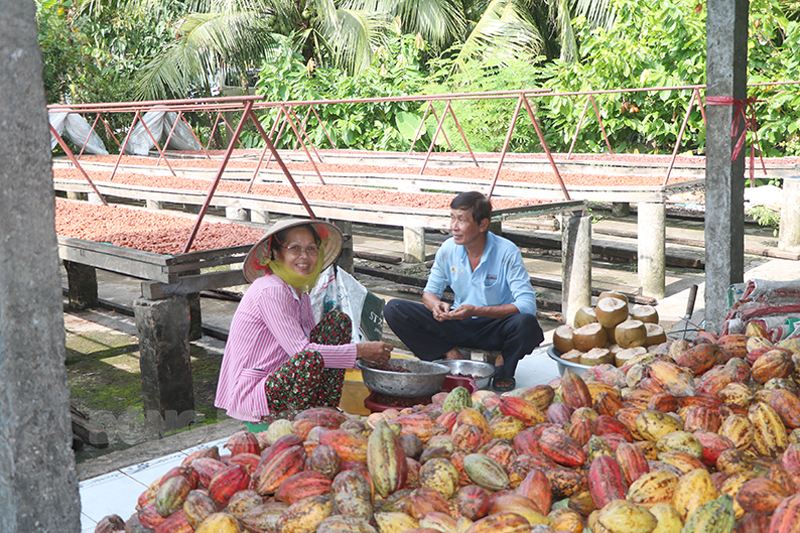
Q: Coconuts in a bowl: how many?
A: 13